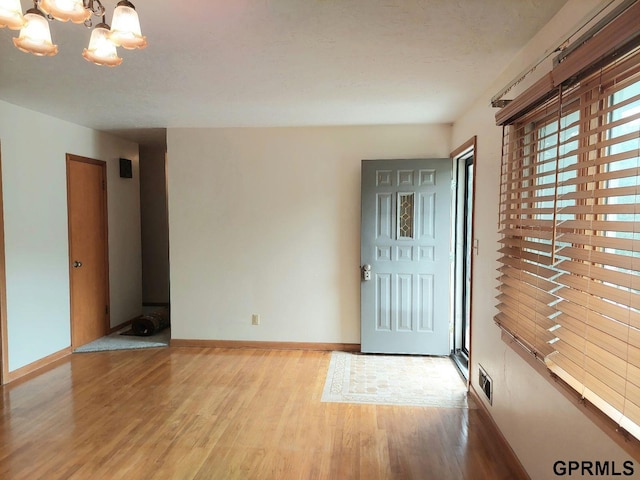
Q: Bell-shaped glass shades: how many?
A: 5